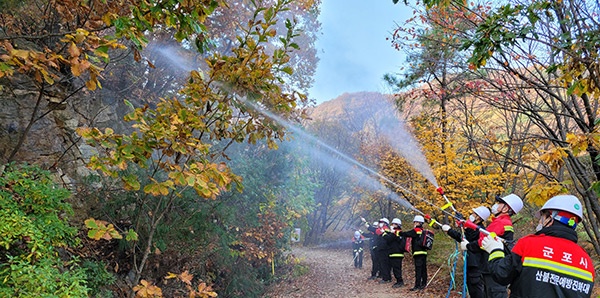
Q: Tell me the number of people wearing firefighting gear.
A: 8